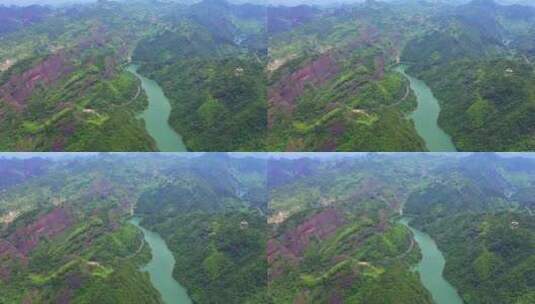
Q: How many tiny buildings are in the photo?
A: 4